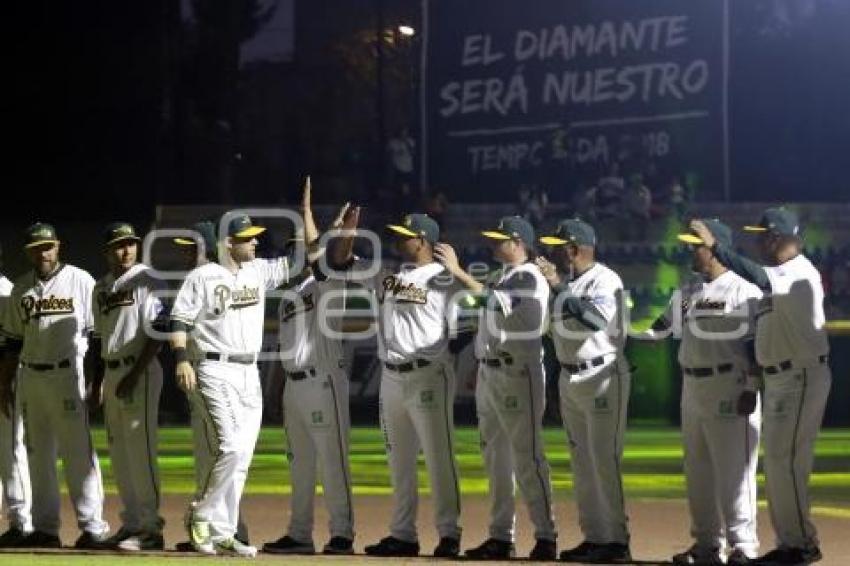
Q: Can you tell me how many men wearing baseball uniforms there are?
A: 11